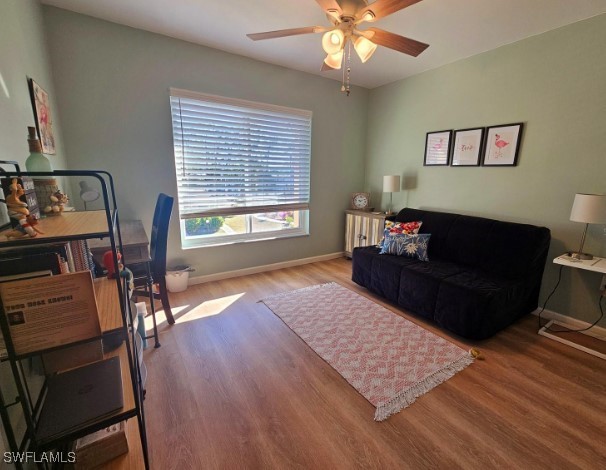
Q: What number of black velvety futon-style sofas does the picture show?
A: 1